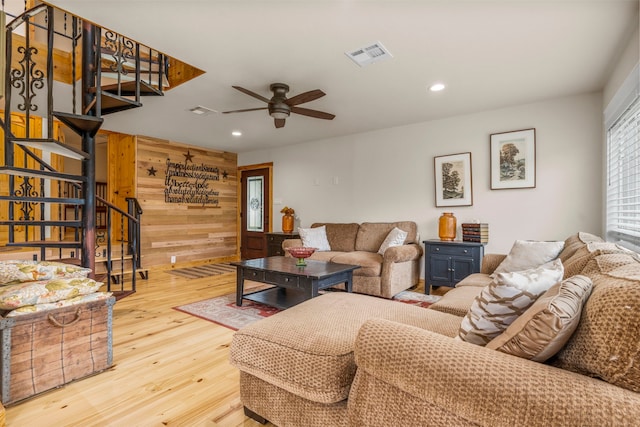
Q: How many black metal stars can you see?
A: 3